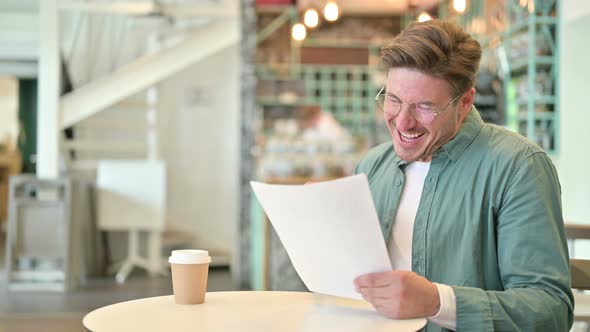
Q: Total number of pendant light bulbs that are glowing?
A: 5